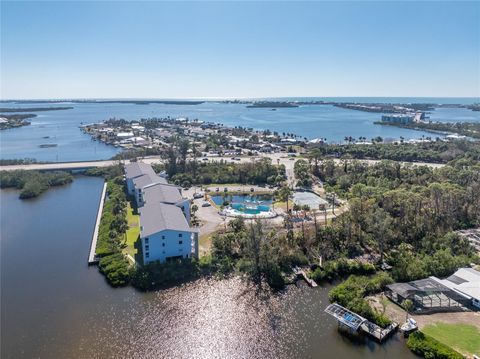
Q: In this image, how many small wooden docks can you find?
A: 2